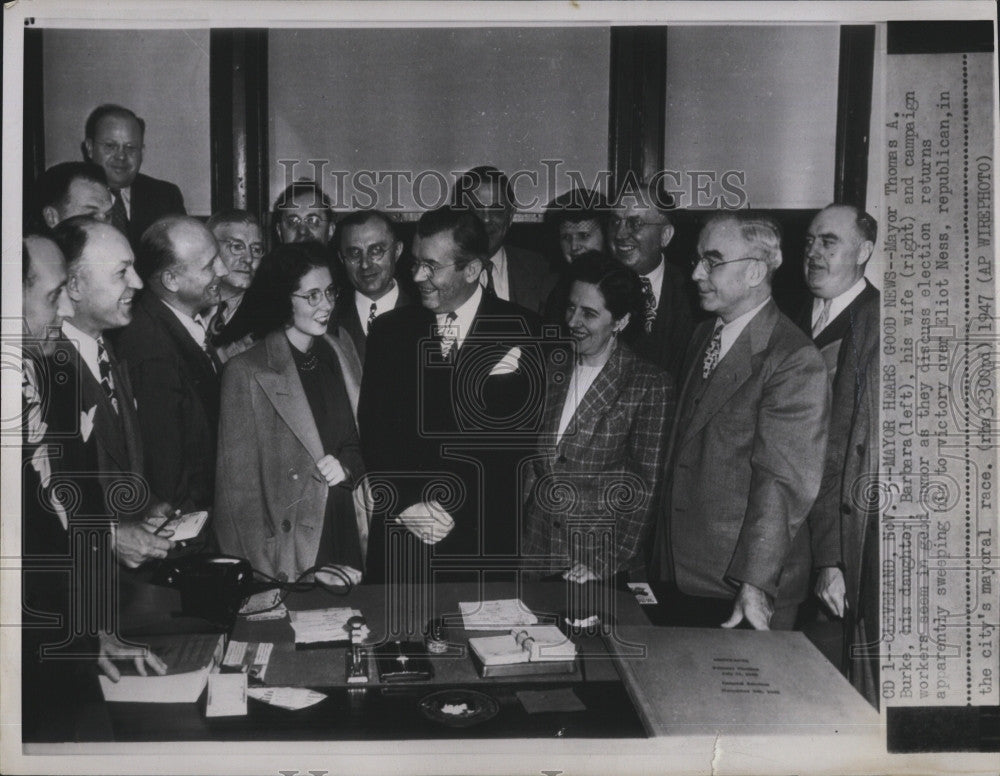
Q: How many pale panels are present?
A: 3